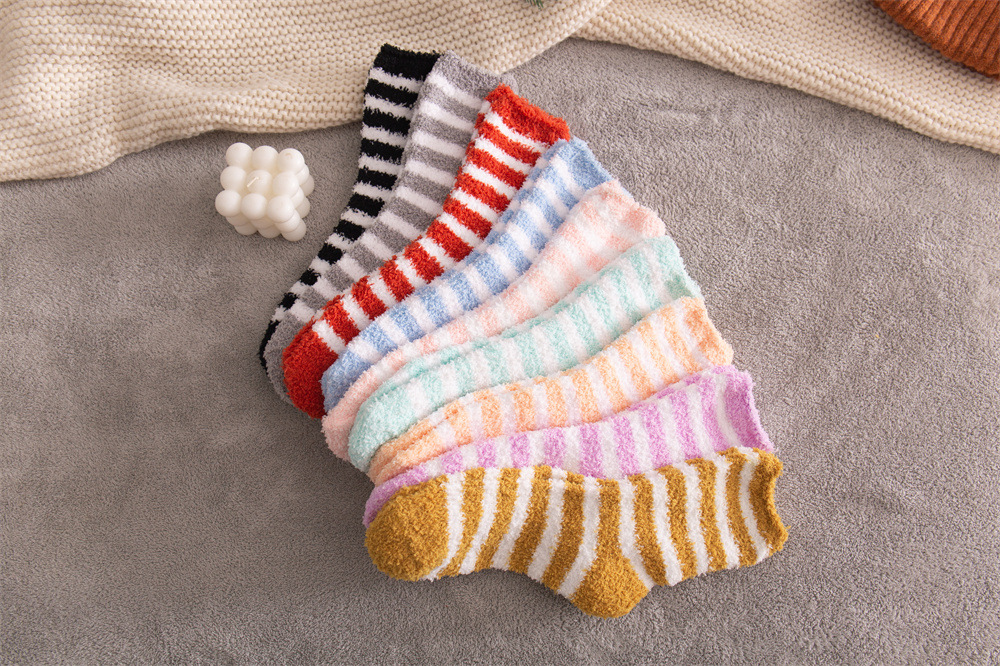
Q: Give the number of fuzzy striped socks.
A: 9